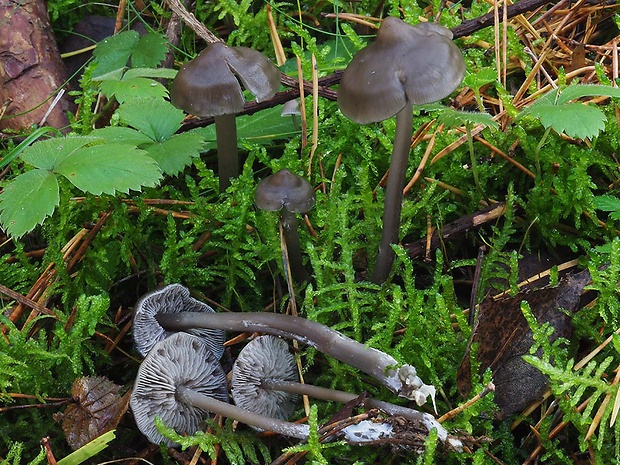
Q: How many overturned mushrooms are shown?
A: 3